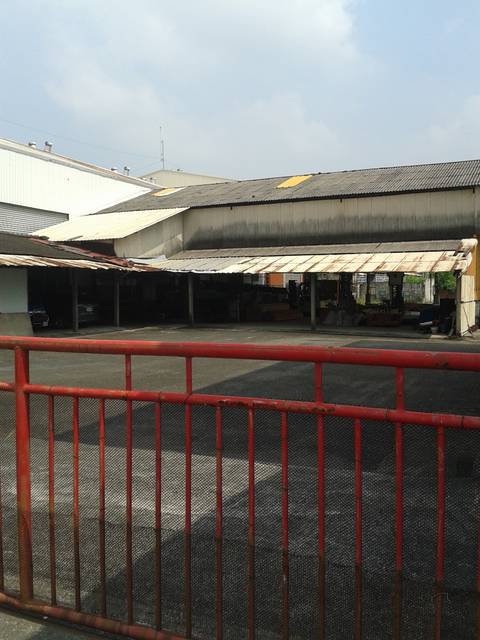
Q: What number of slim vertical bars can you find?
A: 13